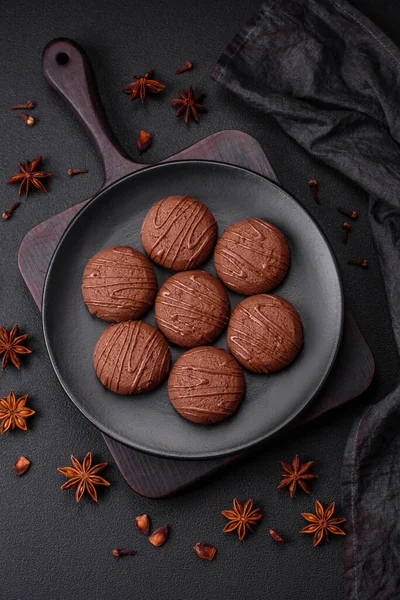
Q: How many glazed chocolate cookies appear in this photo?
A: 7